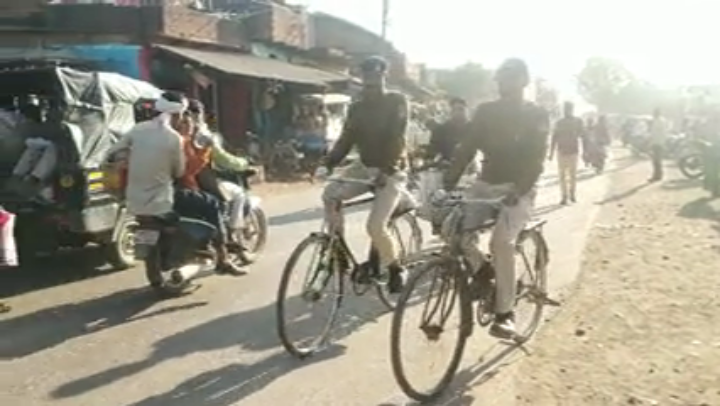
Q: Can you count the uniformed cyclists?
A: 2